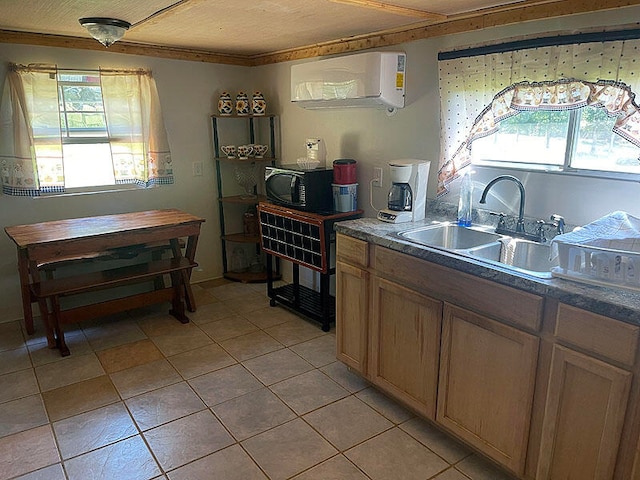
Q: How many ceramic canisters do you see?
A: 3